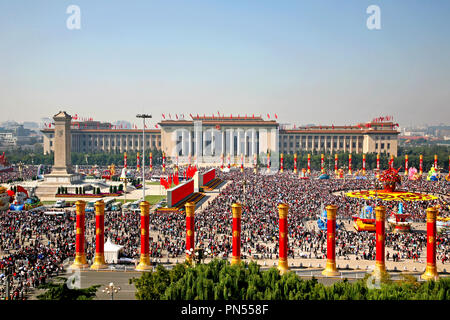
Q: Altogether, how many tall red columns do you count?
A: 9